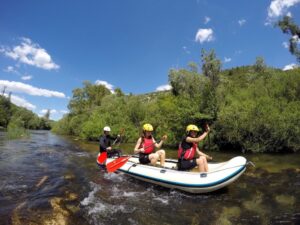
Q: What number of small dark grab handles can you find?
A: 3